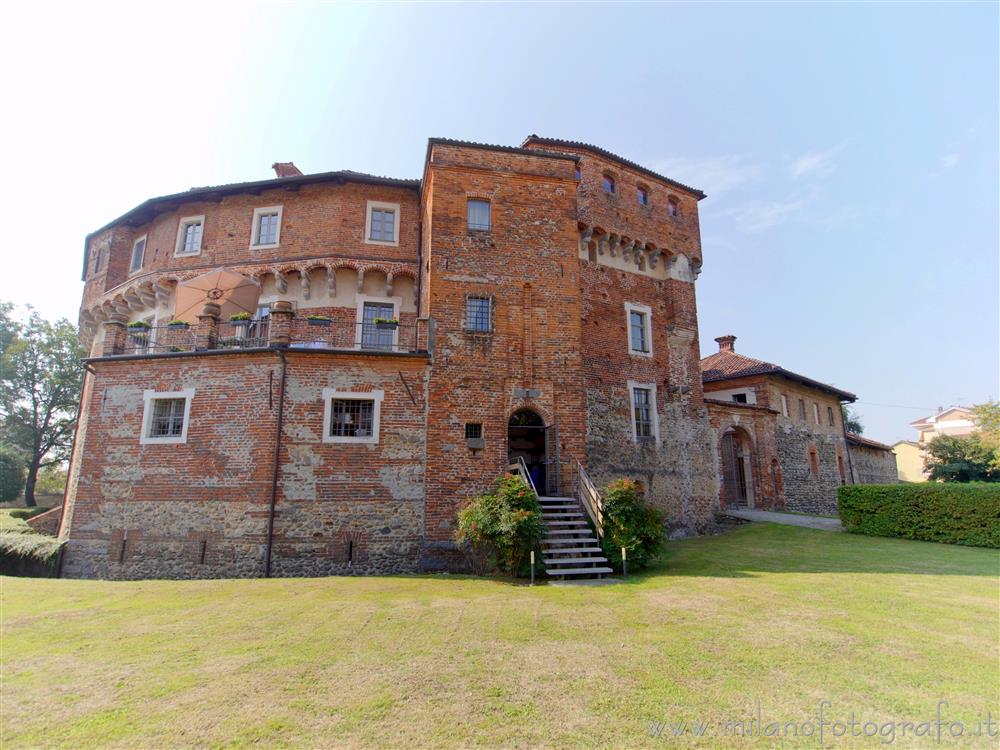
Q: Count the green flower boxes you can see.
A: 5